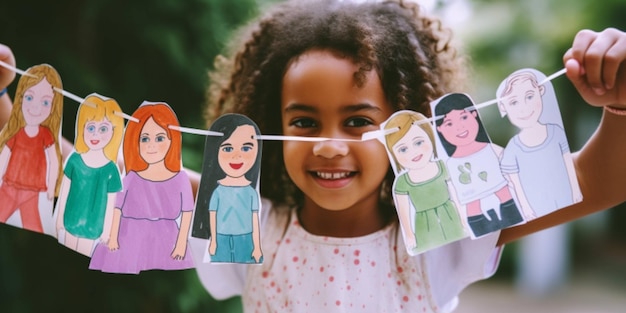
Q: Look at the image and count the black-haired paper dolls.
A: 2